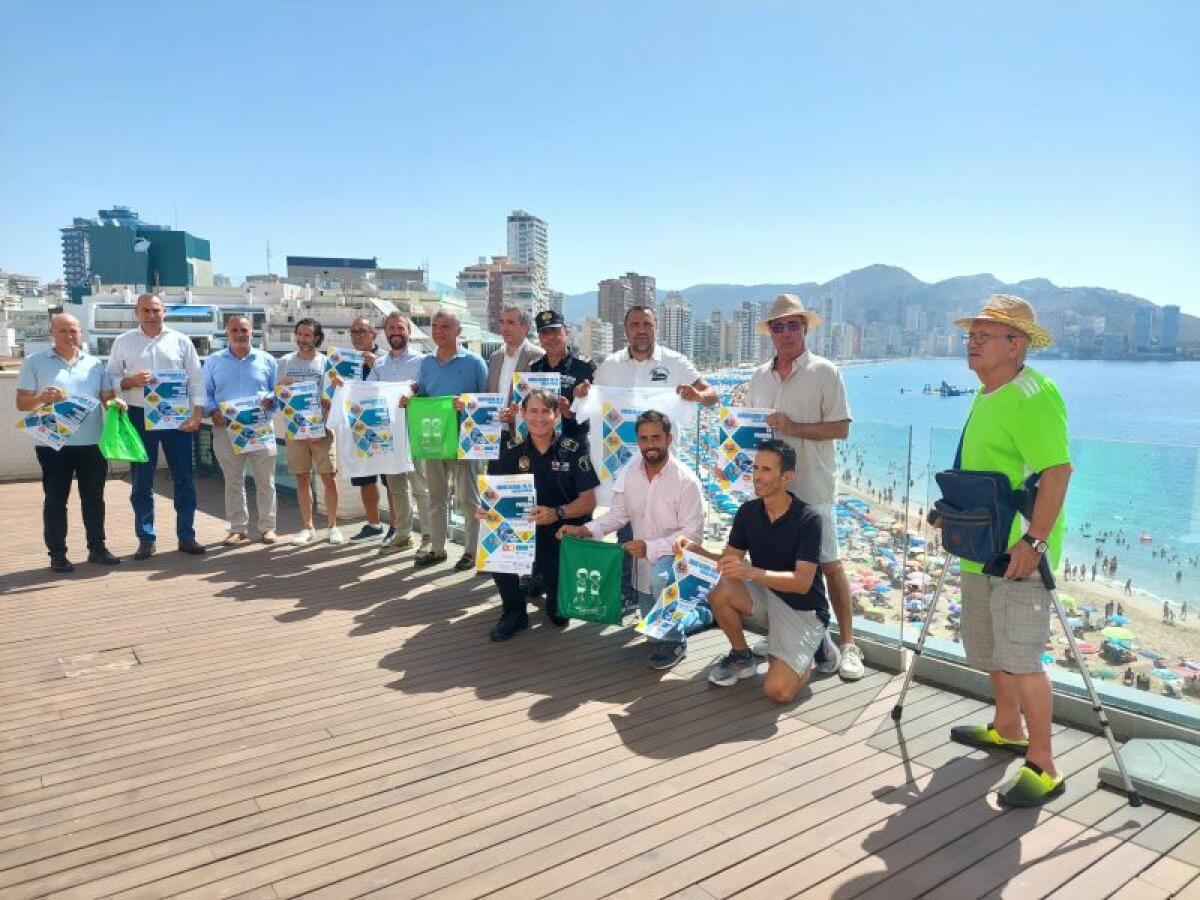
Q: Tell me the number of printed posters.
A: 10